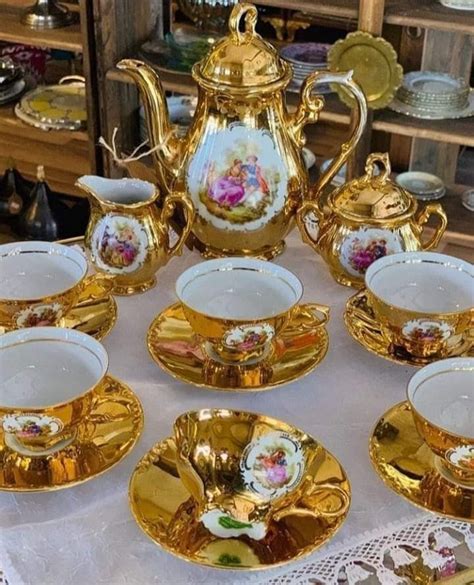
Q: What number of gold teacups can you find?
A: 6